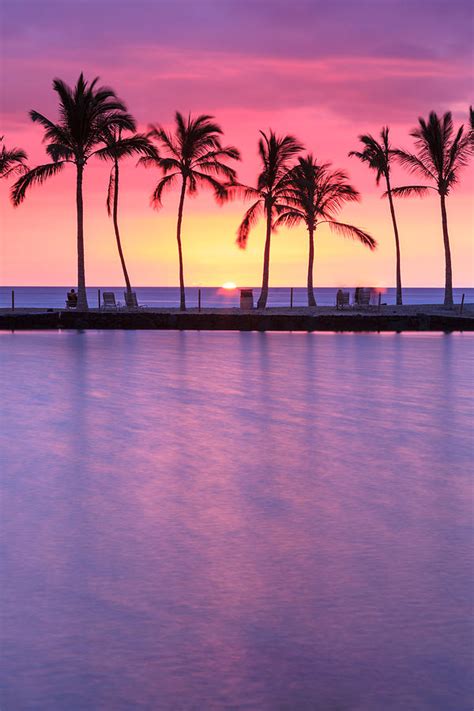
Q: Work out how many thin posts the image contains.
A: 6